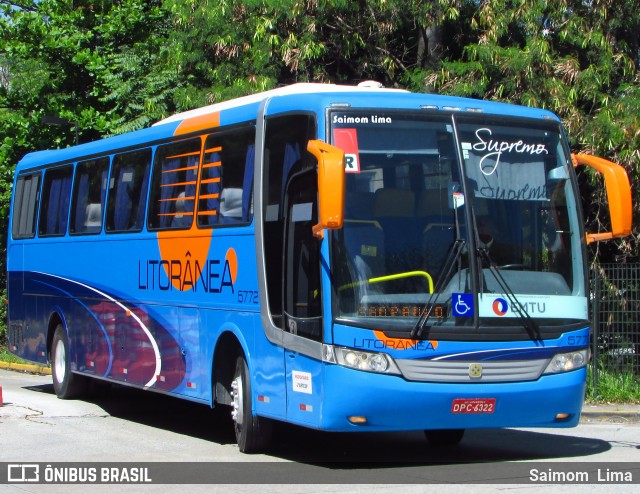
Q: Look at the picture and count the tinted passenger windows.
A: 6